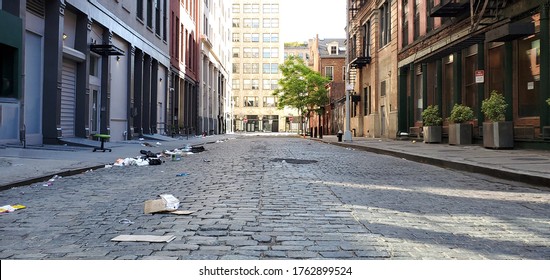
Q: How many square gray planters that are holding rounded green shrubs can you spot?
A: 3